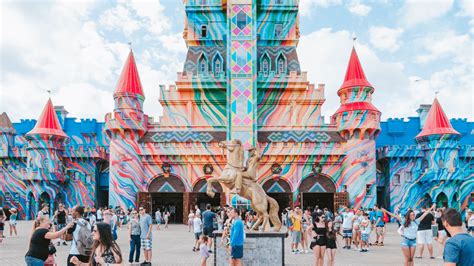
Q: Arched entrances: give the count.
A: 4